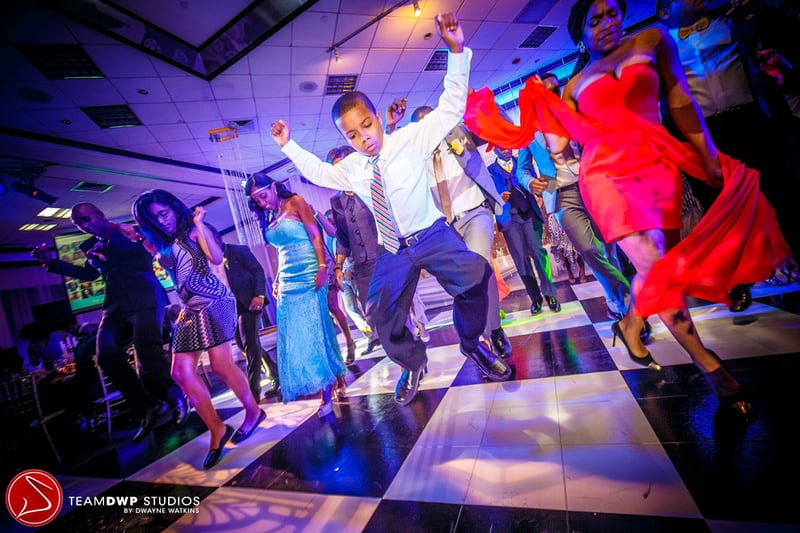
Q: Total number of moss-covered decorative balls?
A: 0